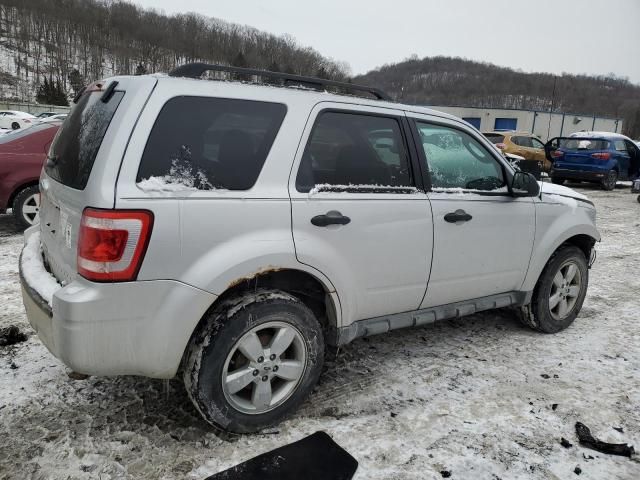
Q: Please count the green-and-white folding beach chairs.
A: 0